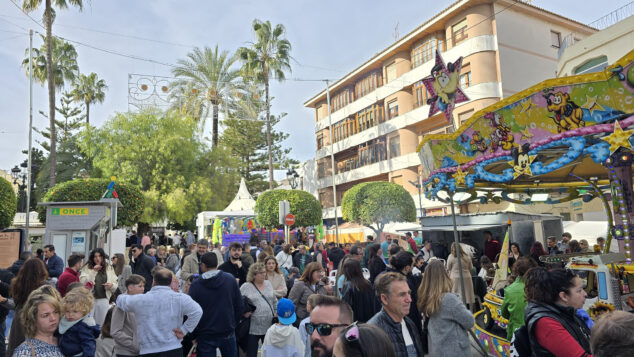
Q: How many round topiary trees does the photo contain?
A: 4